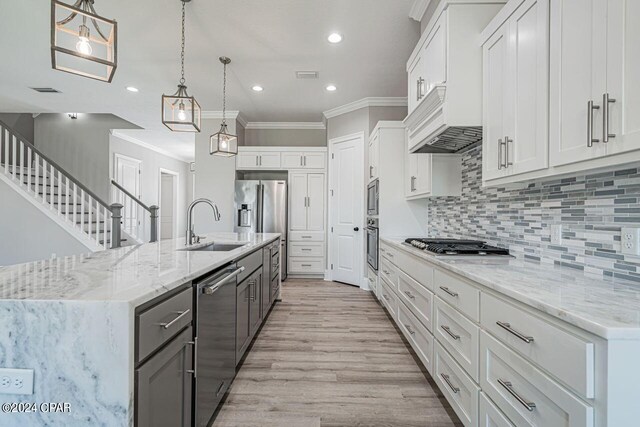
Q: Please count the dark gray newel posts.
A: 2